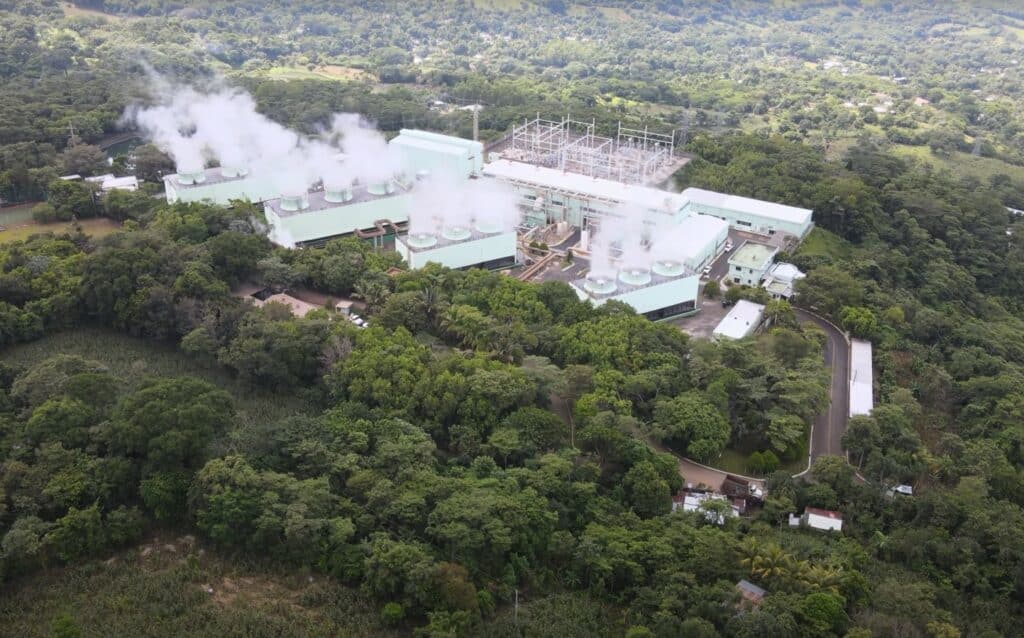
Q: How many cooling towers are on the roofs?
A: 11